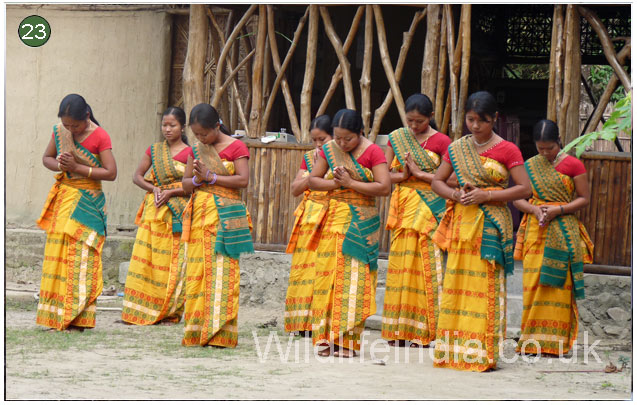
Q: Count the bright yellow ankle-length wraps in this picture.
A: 8